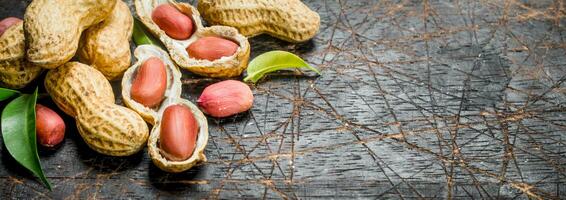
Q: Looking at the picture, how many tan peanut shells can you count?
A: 7